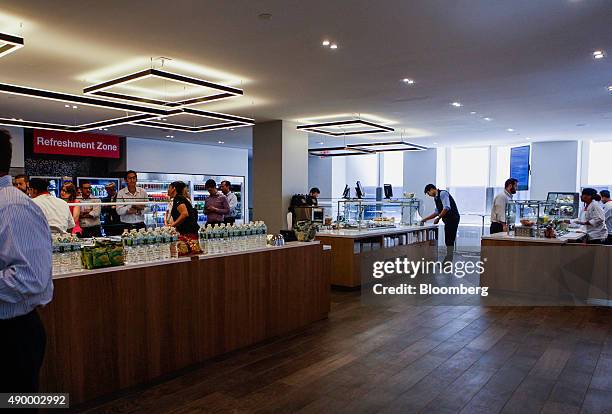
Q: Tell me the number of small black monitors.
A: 3